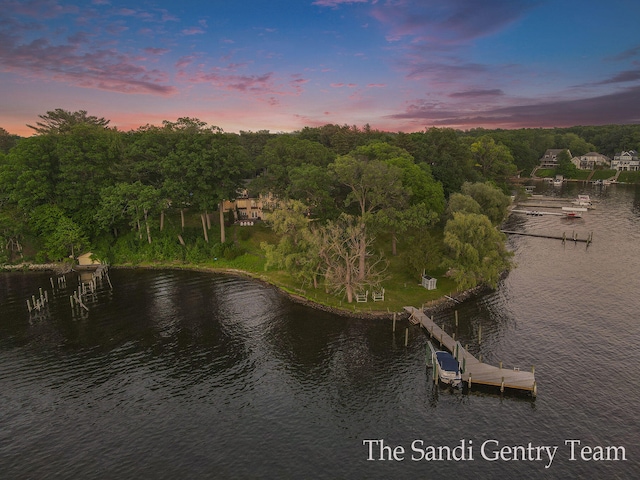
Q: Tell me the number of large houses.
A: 4